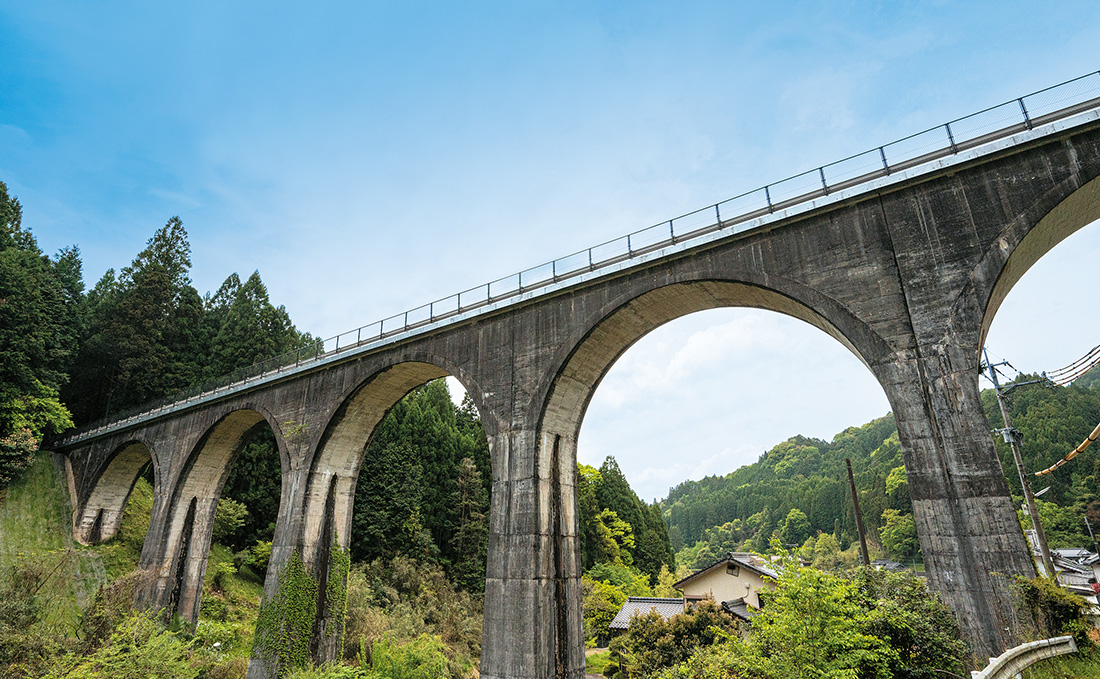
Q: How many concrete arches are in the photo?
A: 5